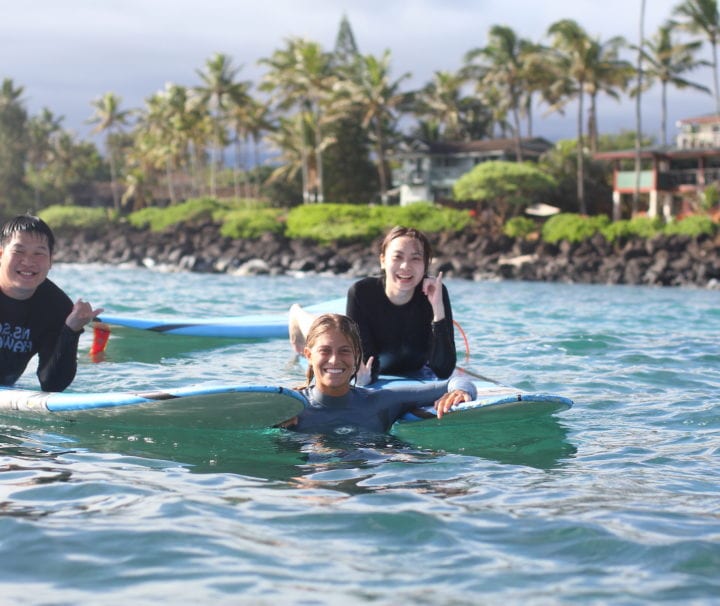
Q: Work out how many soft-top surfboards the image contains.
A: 3